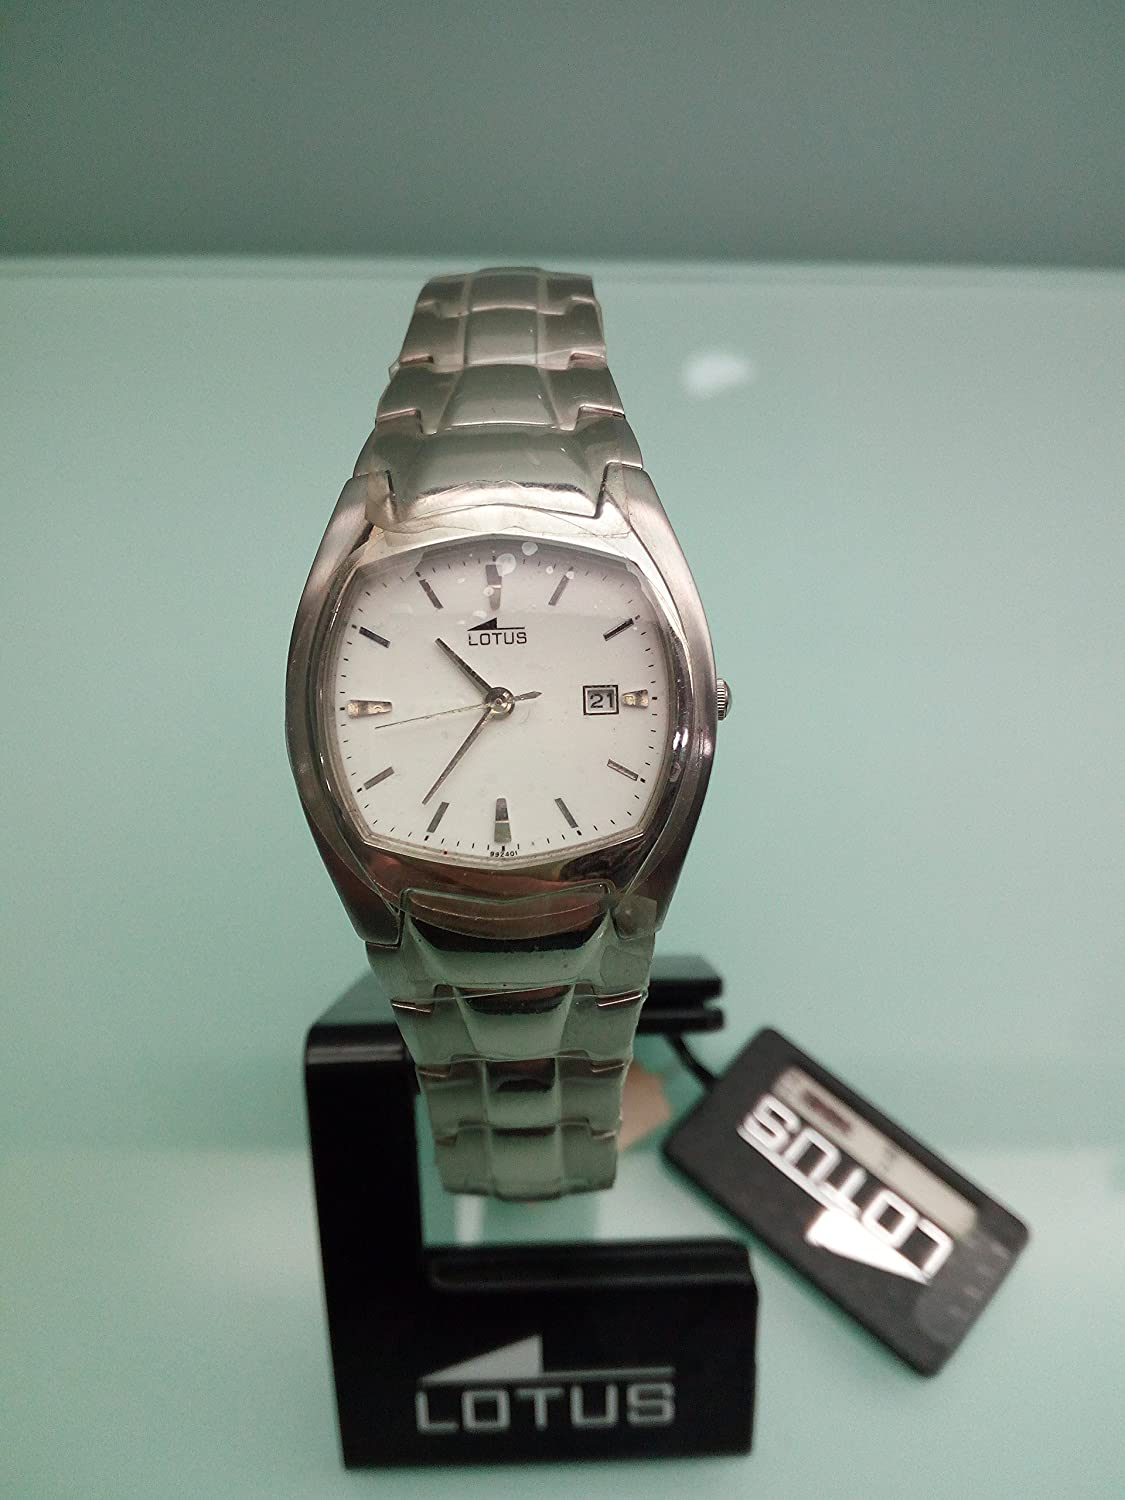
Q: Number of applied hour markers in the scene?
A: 12